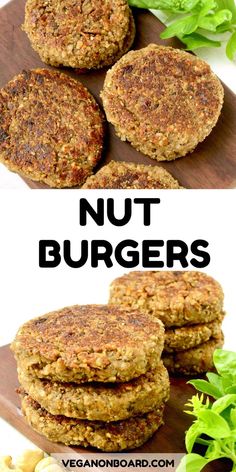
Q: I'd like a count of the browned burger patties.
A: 10